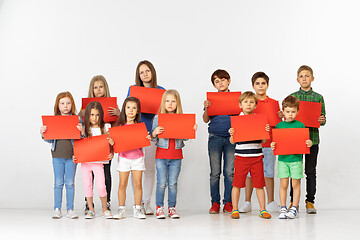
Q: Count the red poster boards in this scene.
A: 11